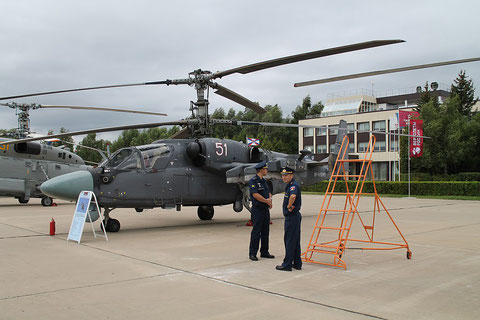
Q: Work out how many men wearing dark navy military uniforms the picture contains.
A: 2